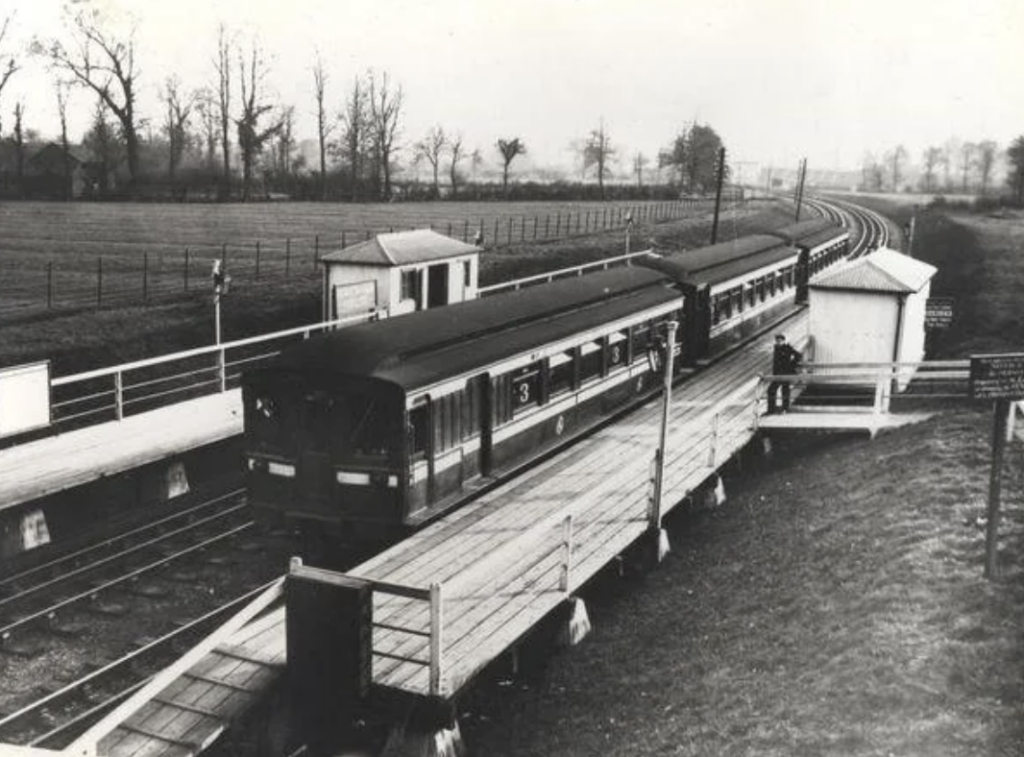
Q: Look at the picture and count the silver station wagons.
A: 0